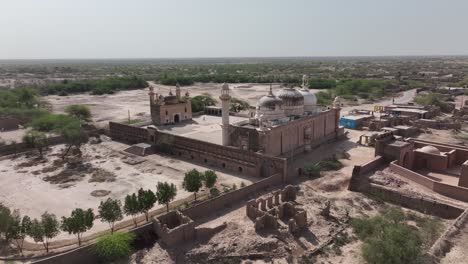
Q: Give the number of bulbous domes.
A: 3